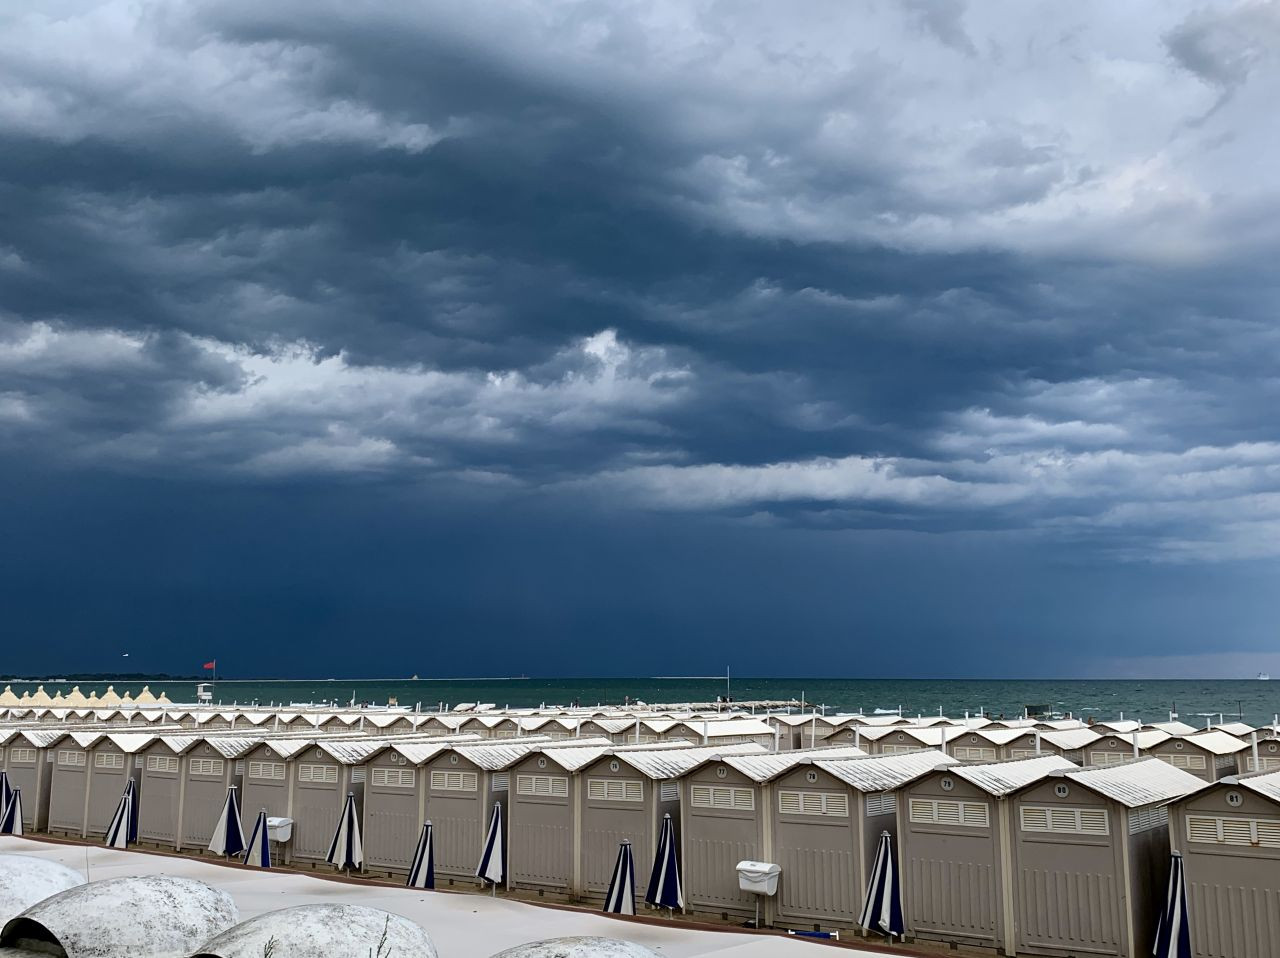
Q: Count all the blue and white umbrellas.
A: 13